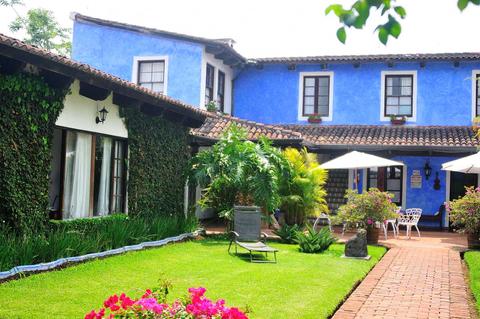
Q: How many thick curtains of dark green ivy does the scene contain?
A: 2